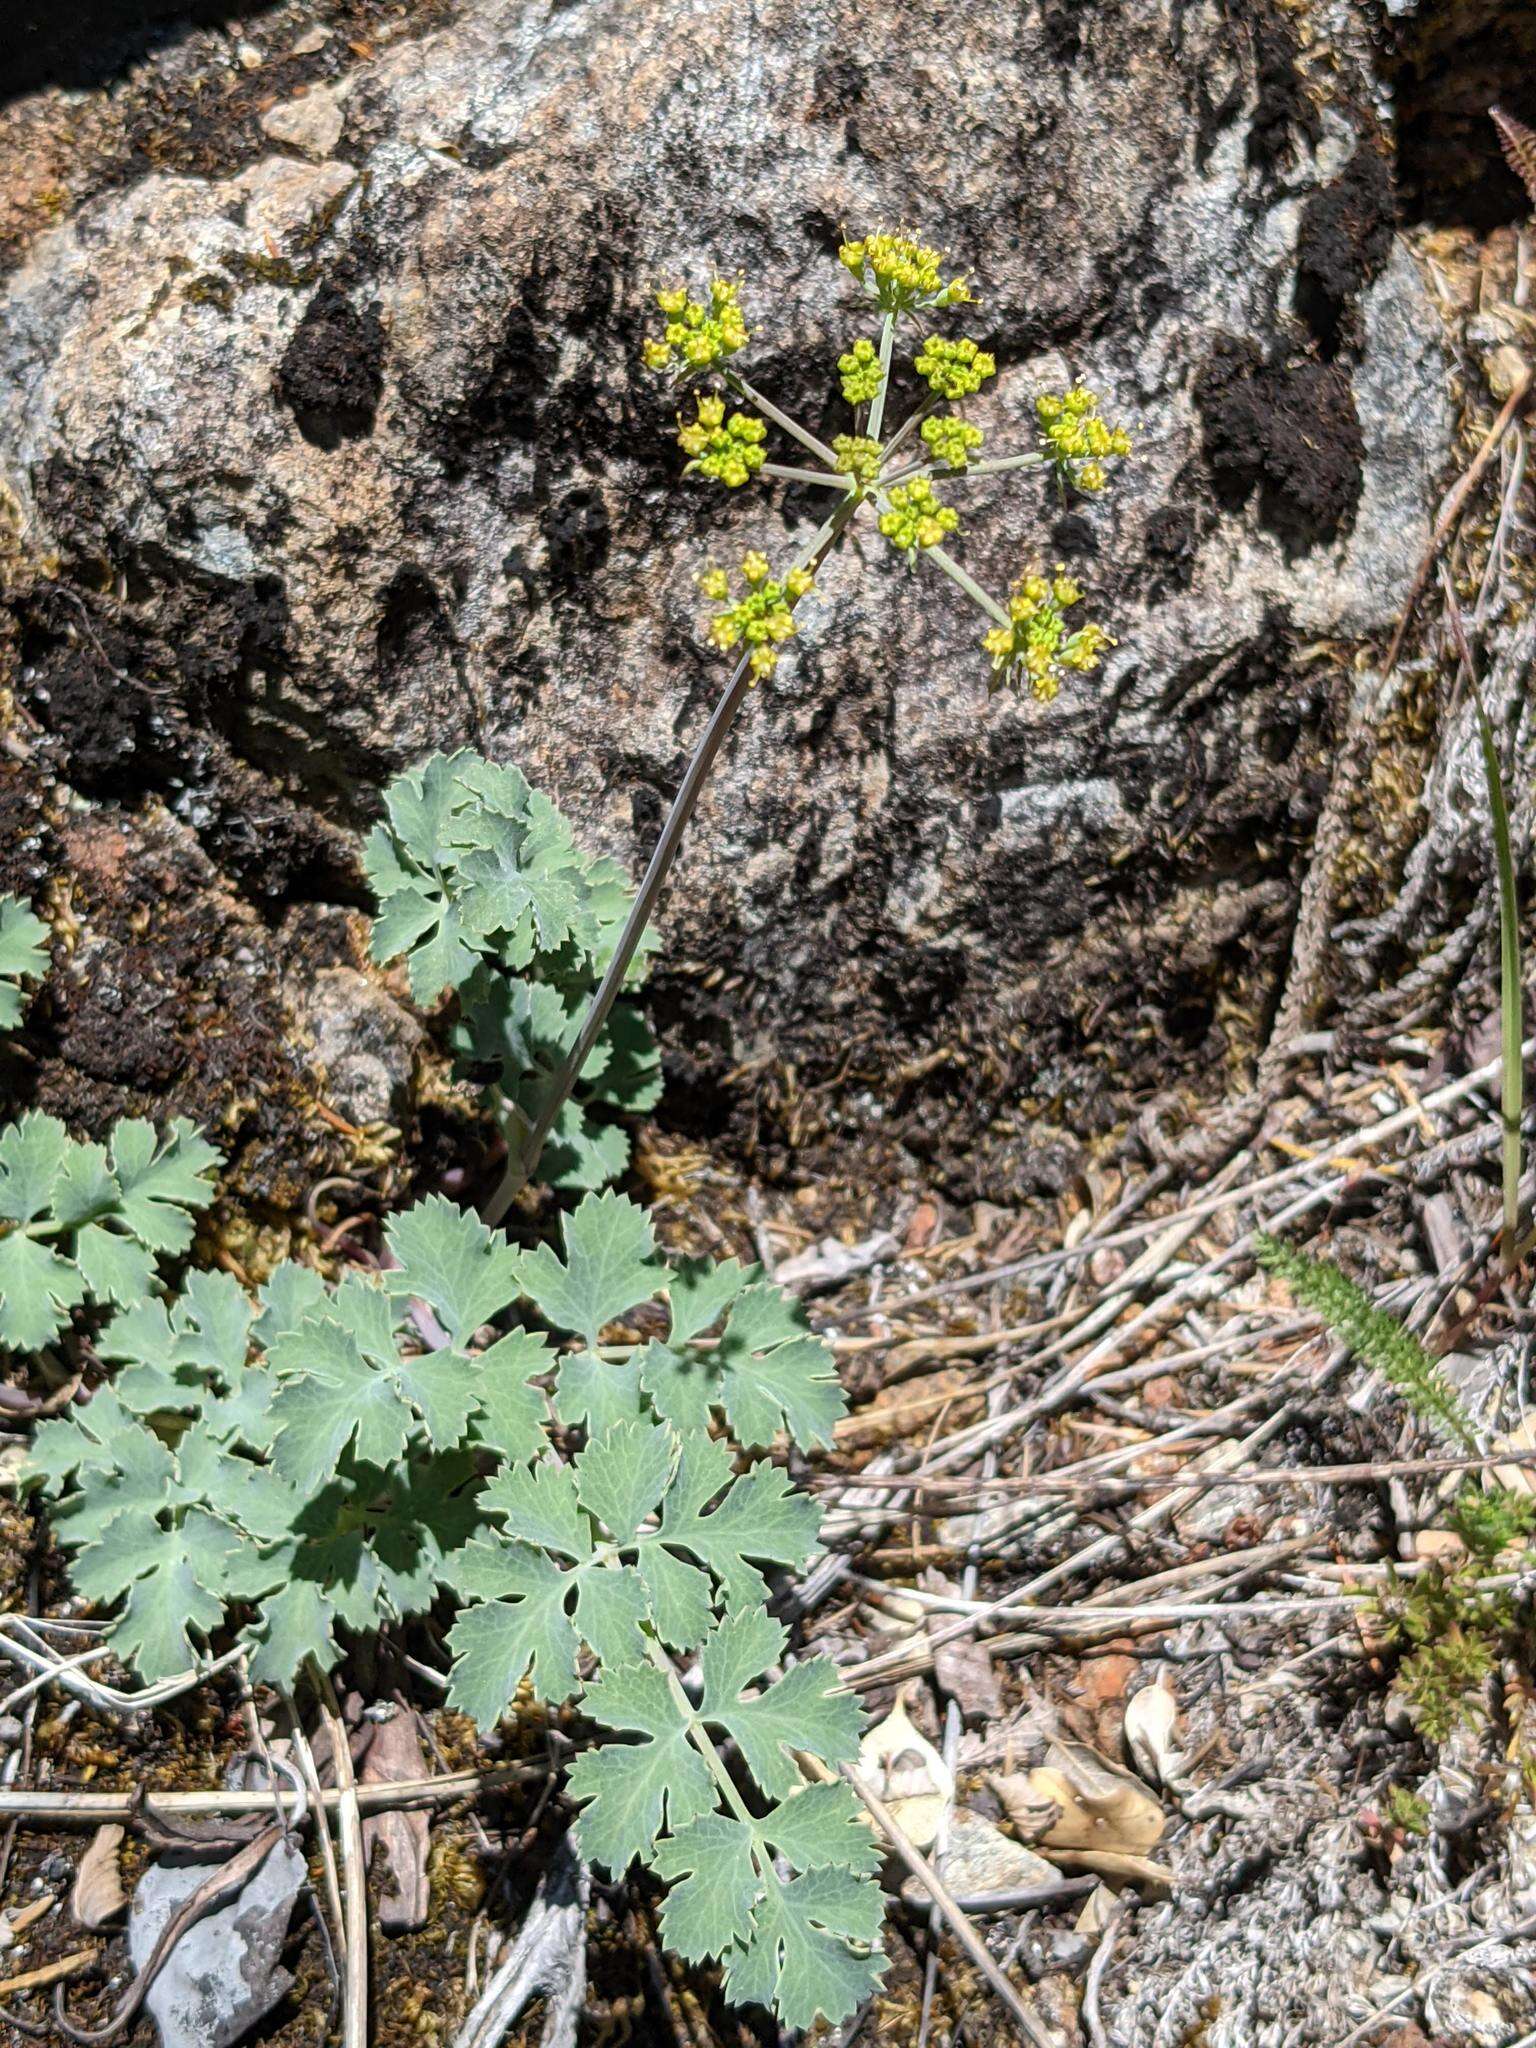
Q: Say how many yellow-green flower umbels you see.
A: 11